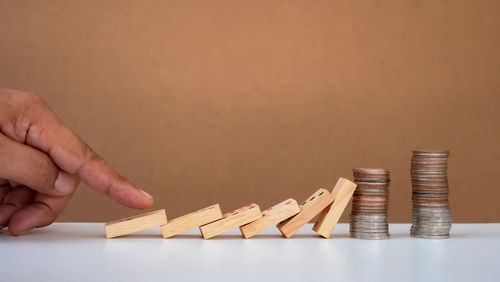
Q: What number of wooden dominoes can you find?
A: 6